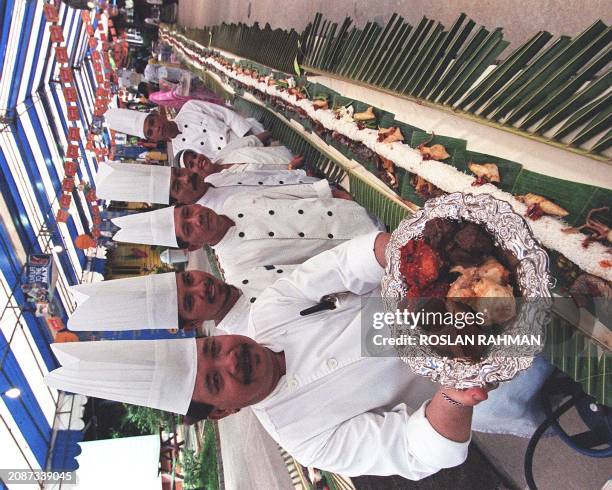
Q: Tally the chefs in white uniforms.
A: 6